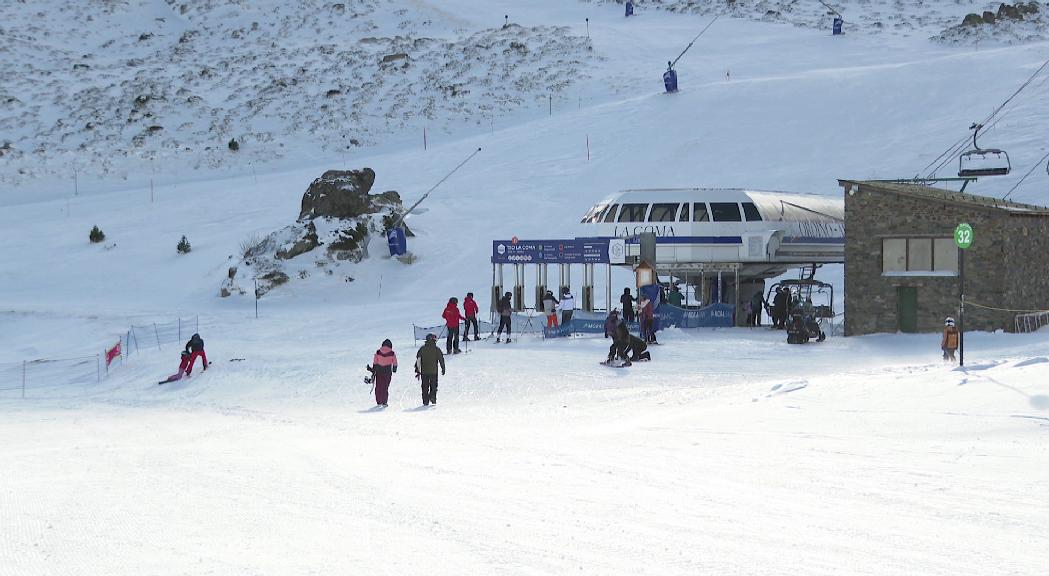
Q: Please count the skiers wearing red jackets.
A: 2